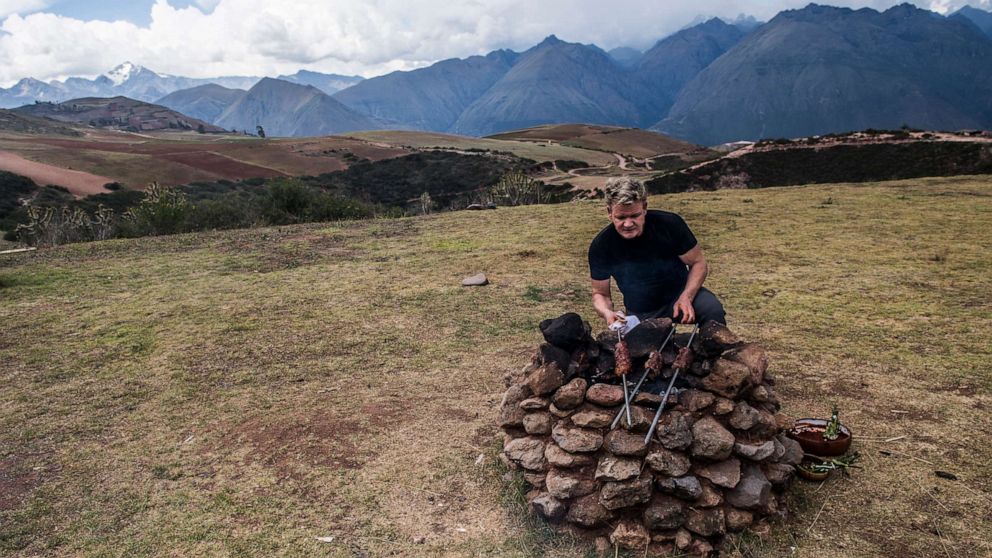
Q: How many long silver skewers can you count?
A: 3